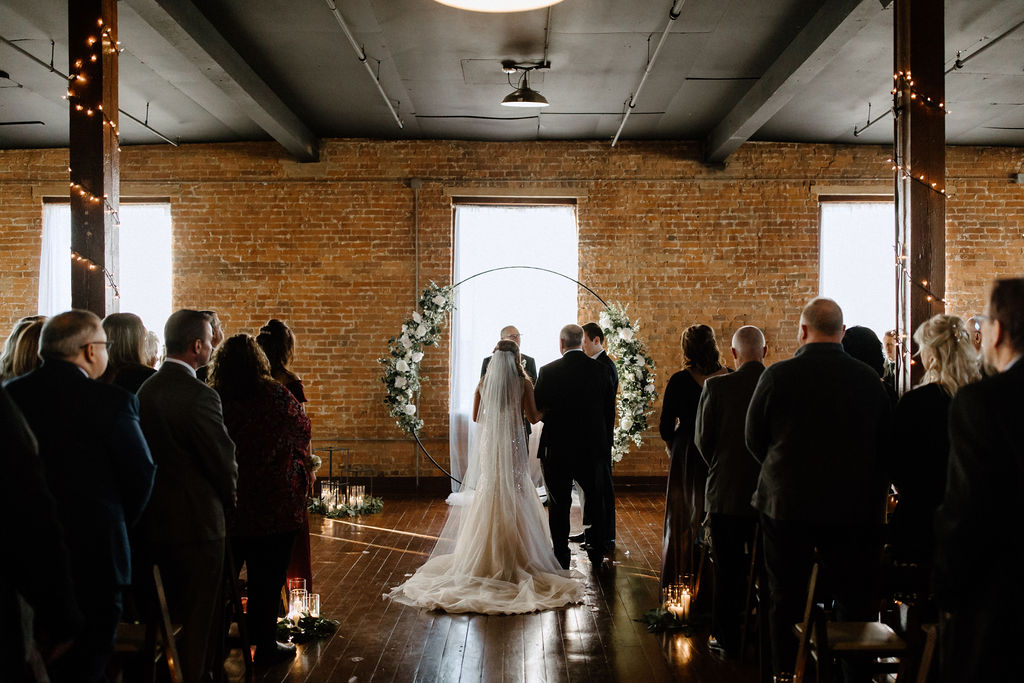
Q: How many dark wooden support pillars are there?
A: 2